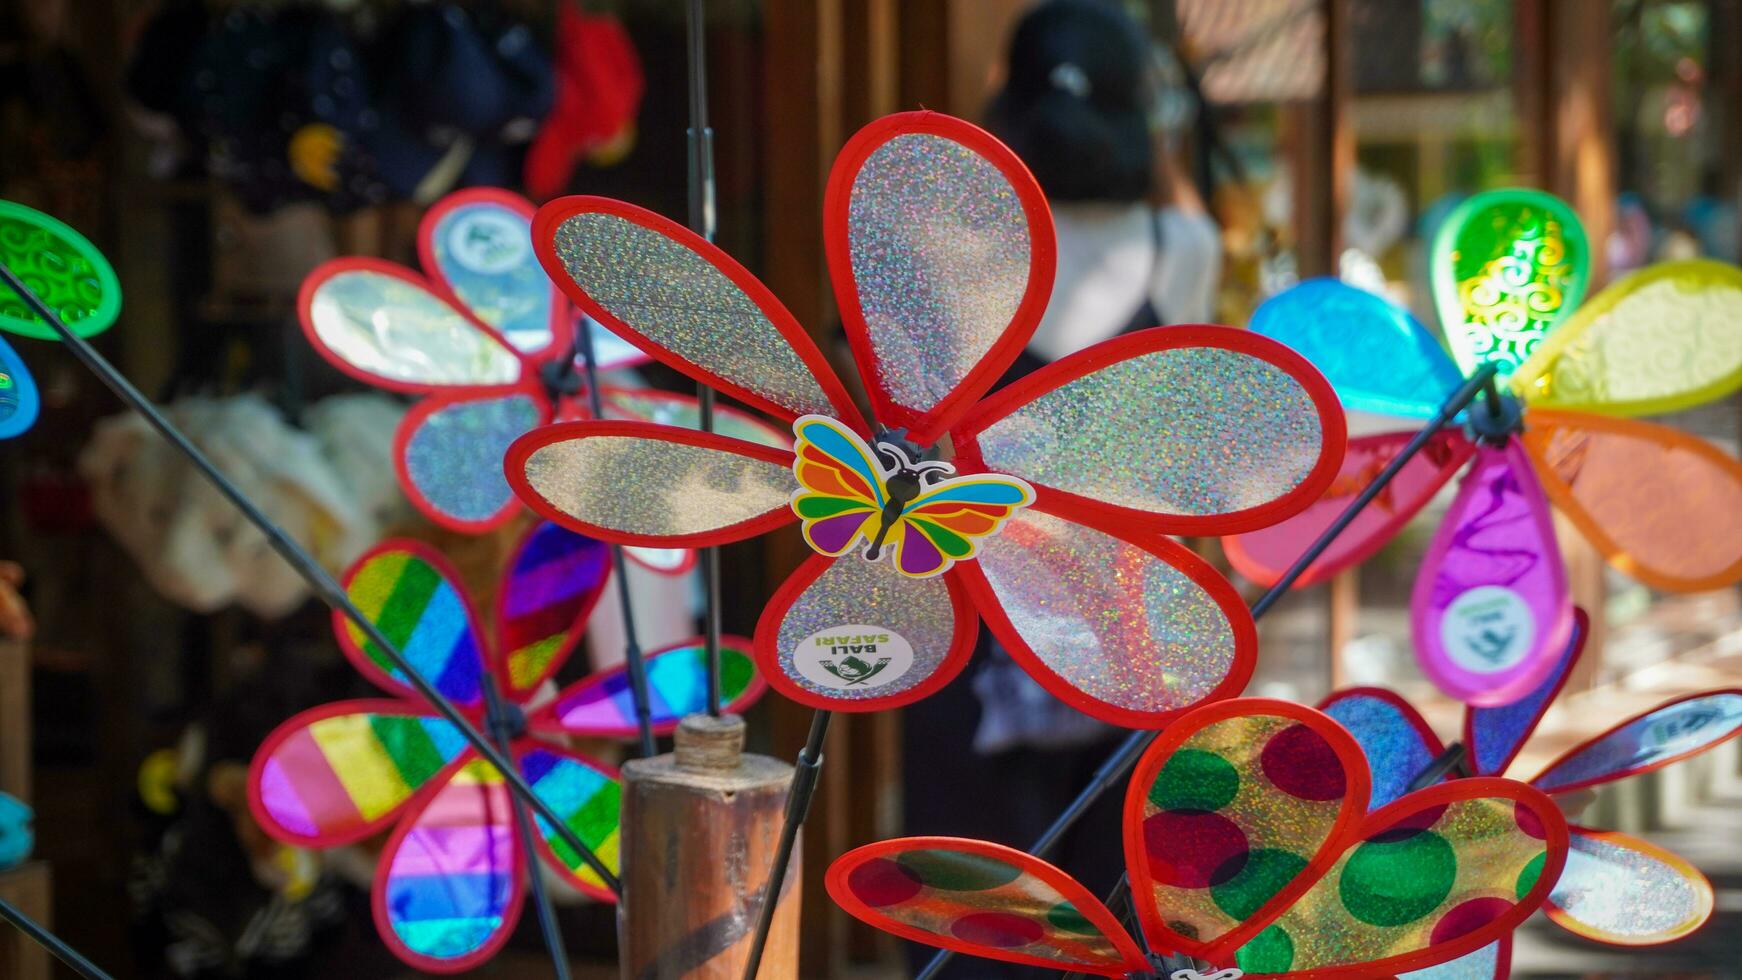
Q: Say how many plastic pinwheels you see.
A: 7